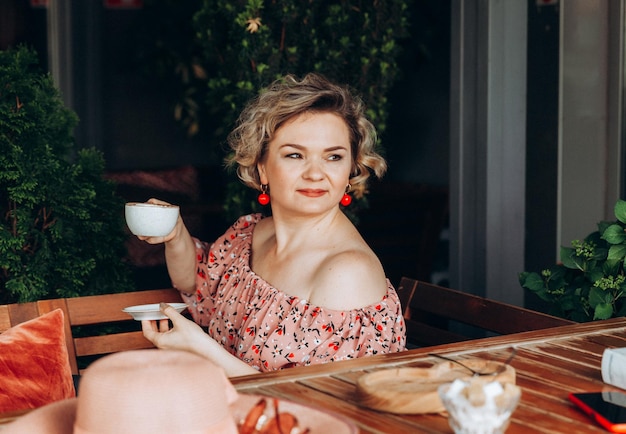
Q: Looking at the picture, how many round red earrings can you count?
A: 2